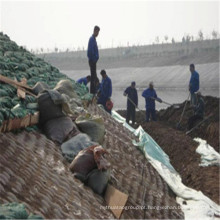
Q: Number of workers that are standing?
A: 5